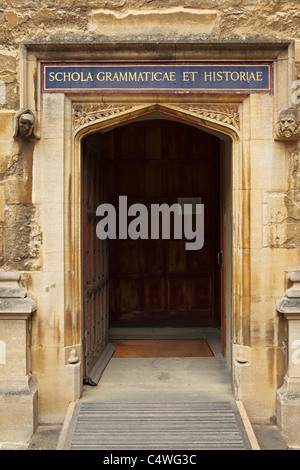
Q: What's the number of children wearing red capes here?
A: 0